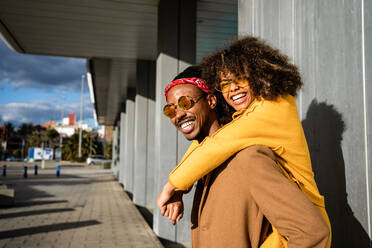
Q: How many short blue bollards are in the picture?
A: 4